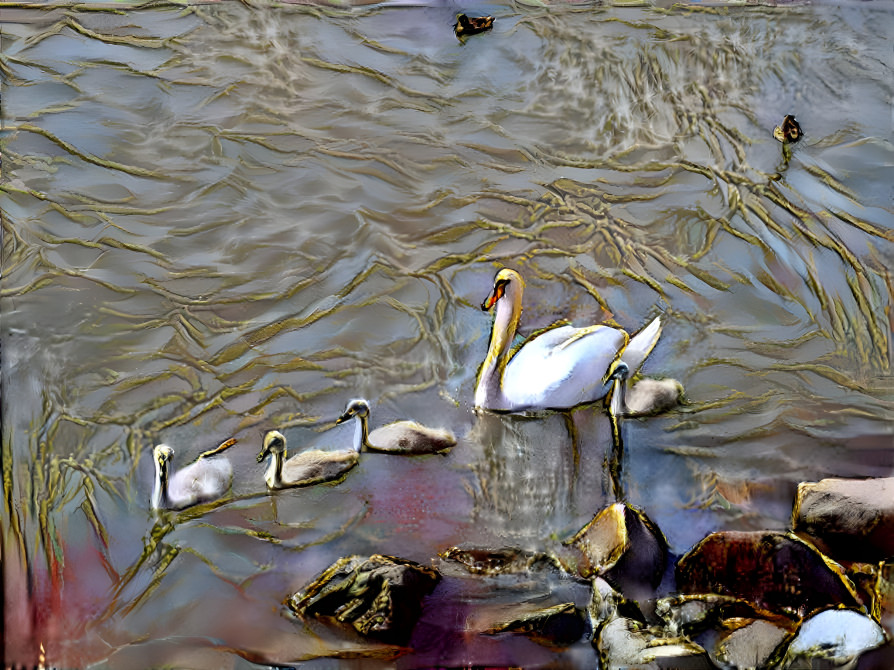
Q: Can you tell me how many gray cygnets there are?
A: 4